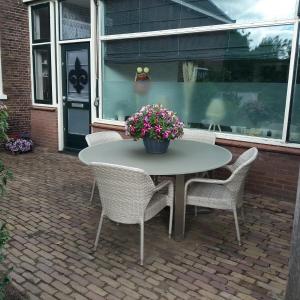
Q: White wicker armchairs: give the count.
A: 4